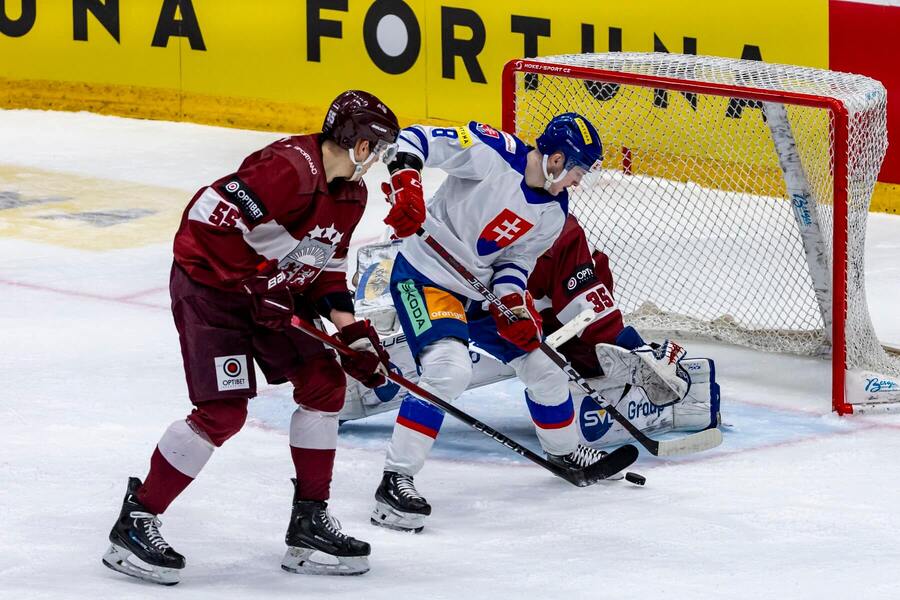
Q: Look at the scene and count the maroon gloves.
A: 2